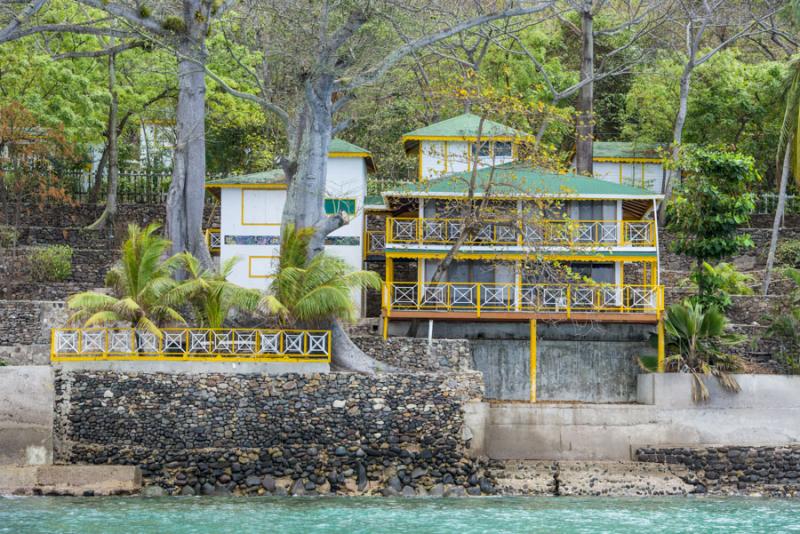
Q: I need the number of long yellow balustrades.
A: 3